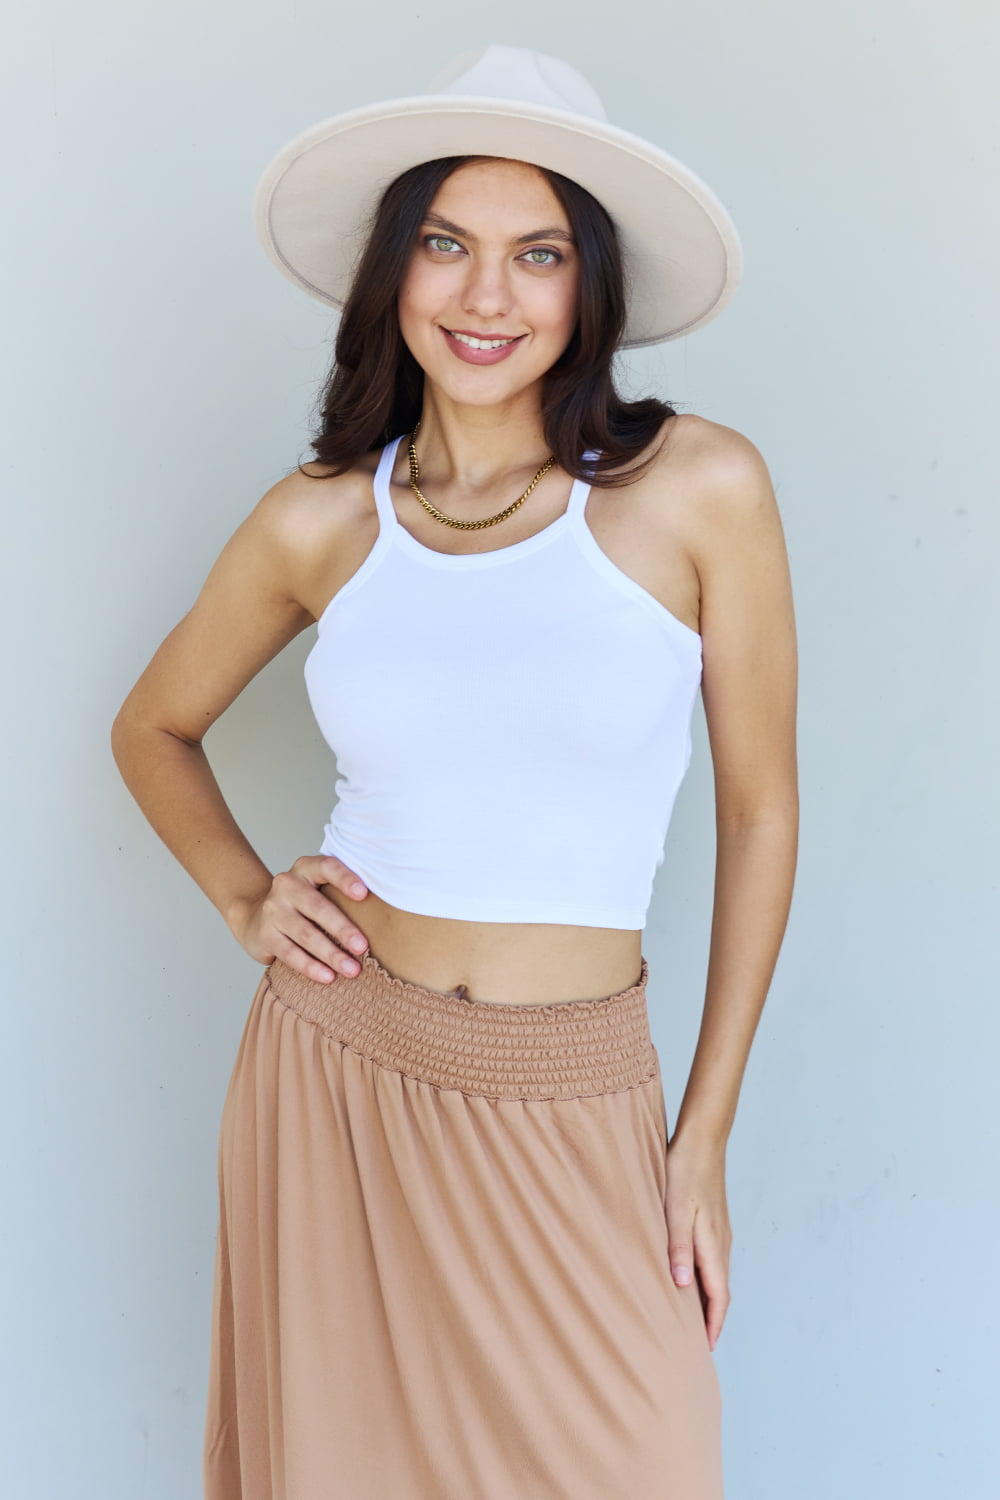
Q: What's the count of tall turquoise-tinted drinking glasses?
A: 0